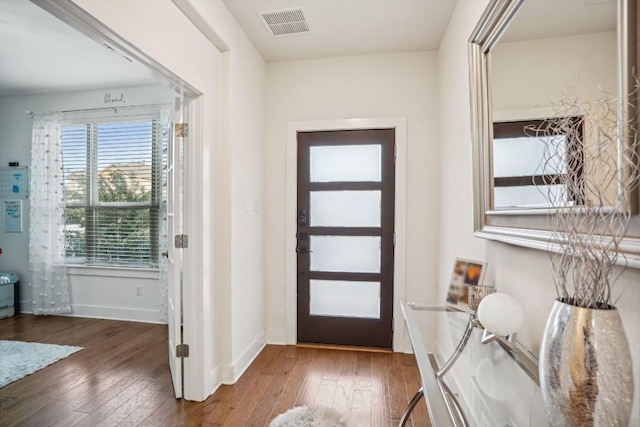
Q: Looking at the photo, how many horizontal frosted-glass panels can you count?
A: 4